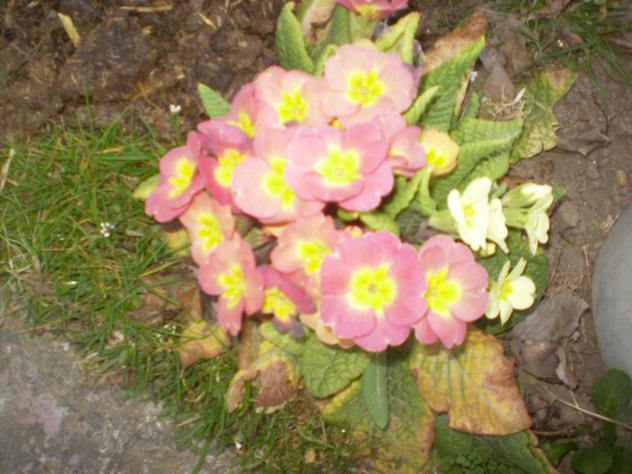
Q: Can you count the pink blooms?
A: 15